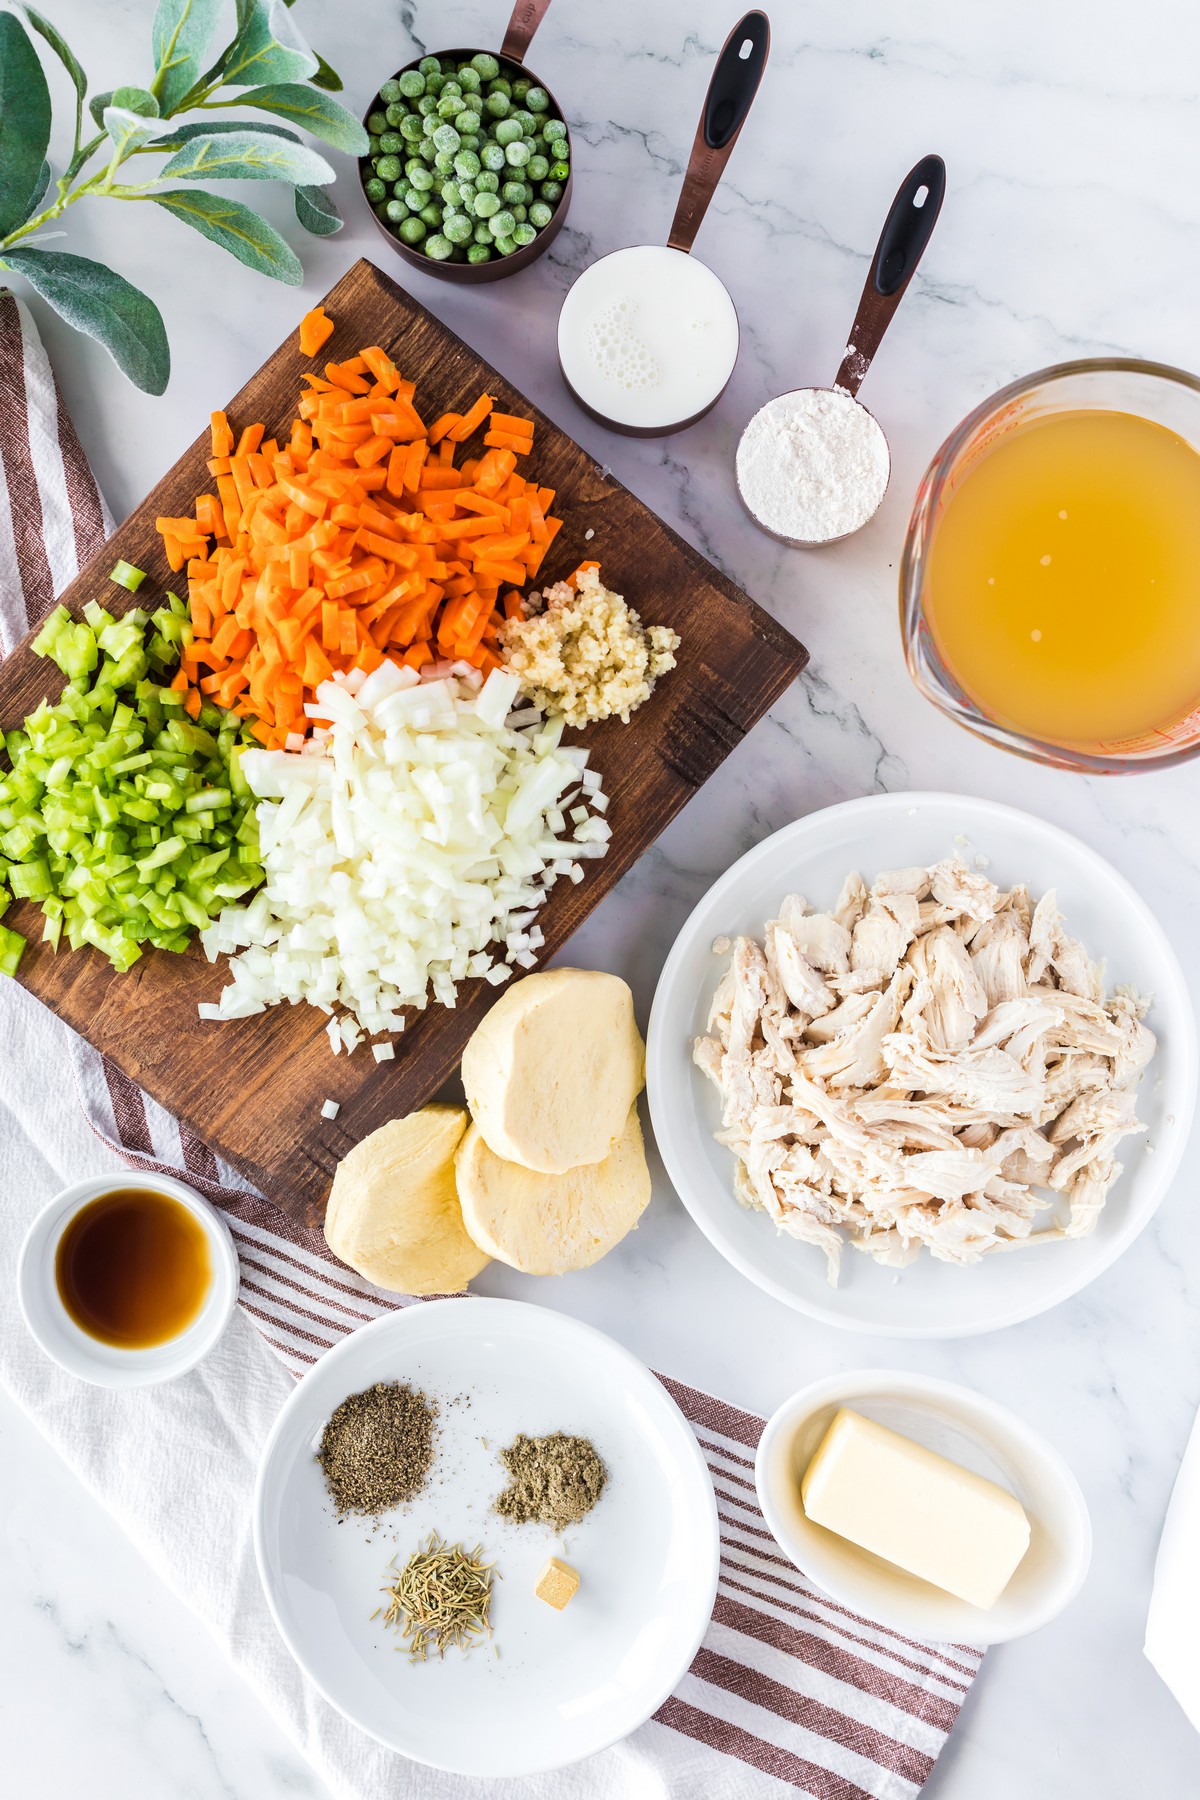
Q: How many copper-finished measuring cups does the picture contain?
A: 3